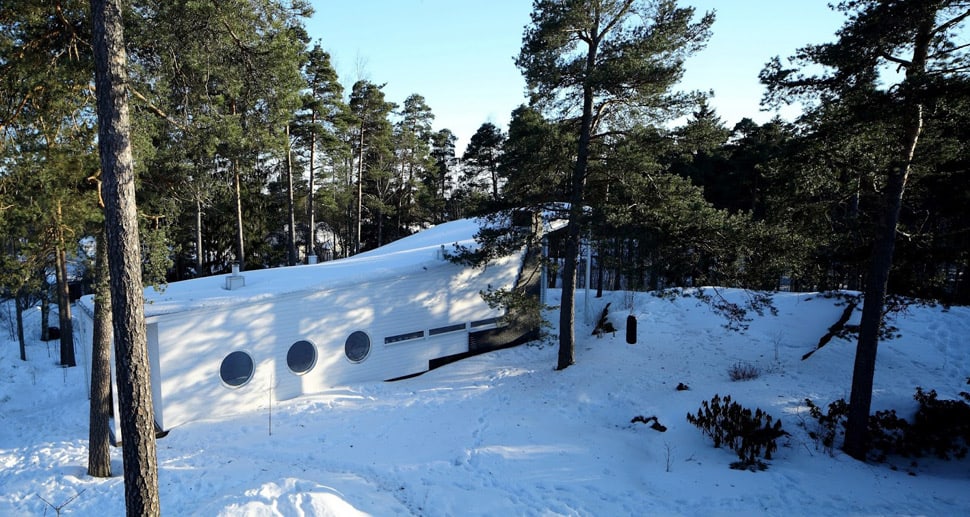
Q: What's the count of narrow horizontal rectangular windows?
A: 3